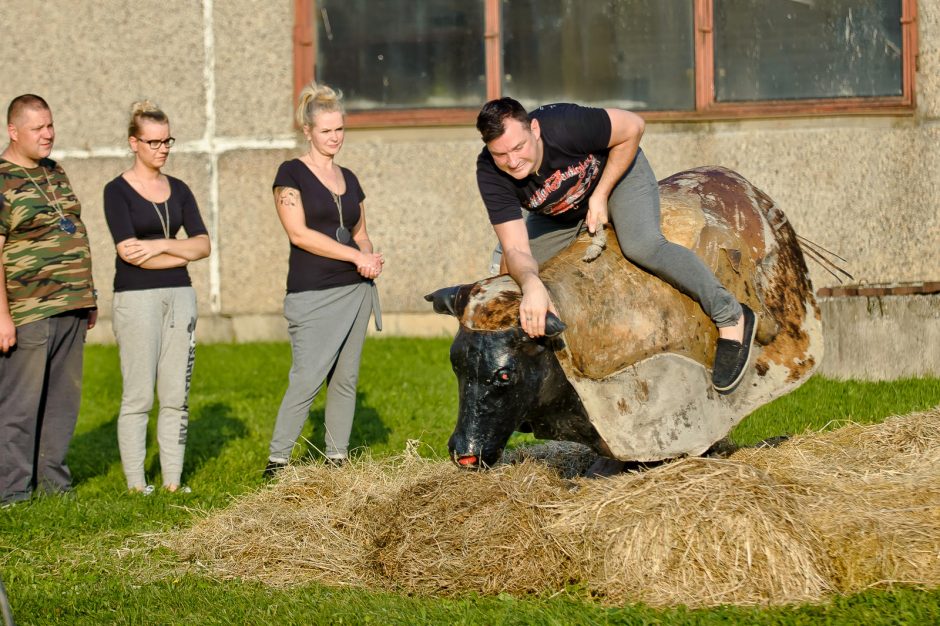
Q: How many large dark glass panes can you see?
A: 3